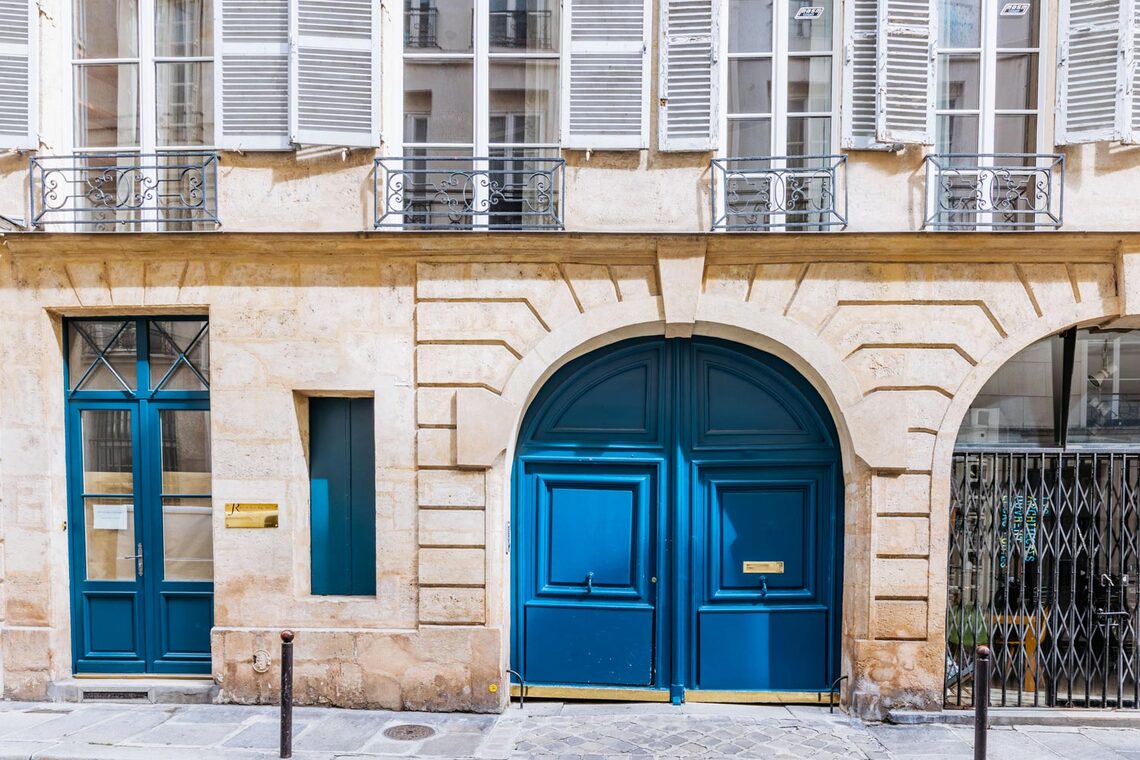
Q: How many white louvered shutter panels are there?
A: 9